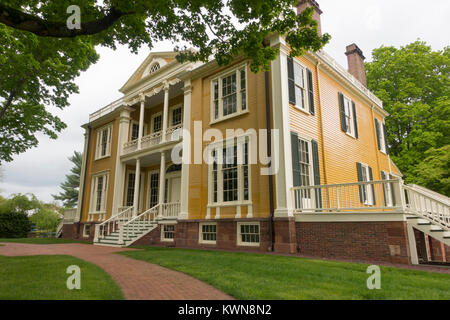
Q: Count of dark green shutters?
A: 12